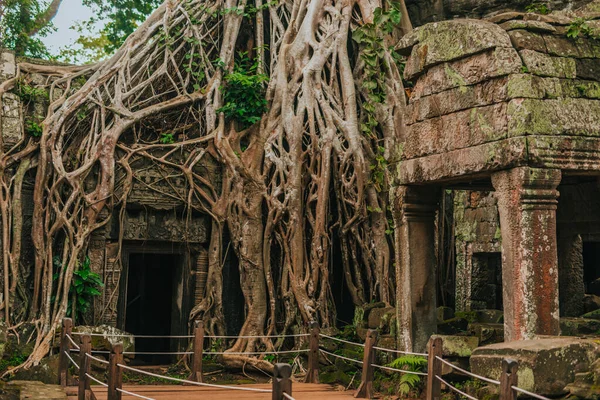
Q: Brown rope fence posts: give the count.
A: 9